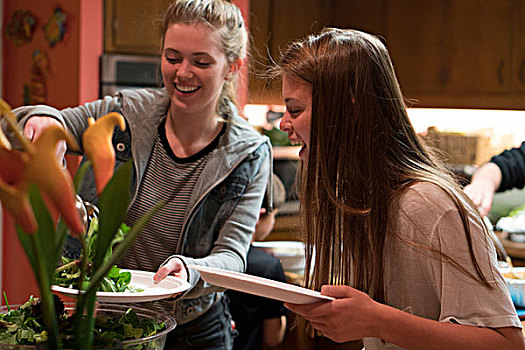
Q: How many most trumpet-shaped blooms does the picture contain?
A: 3